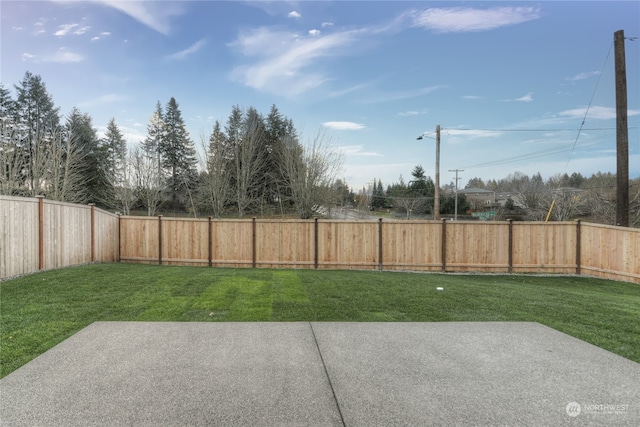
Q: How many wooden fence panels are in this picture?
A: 12